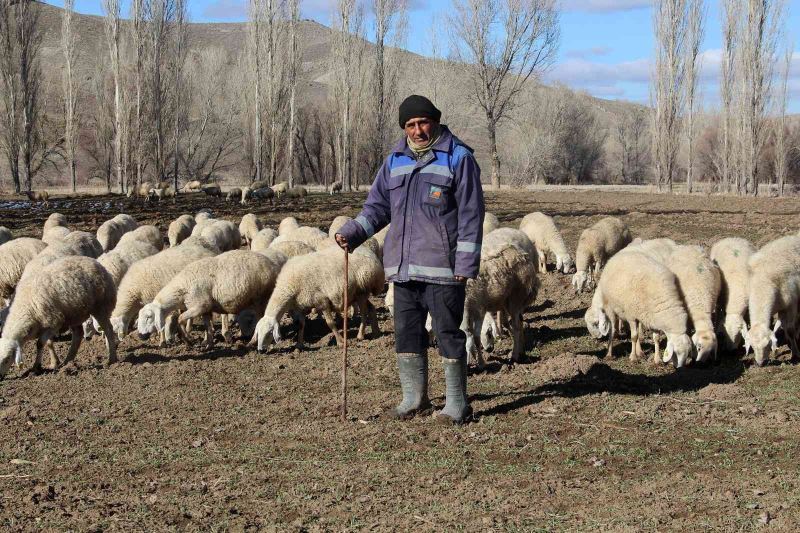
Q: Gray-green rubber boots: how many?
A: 2